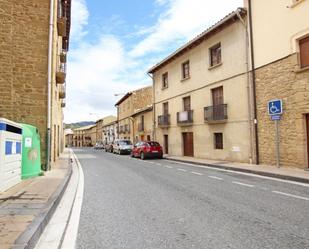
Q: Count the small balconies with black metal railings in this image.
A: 3